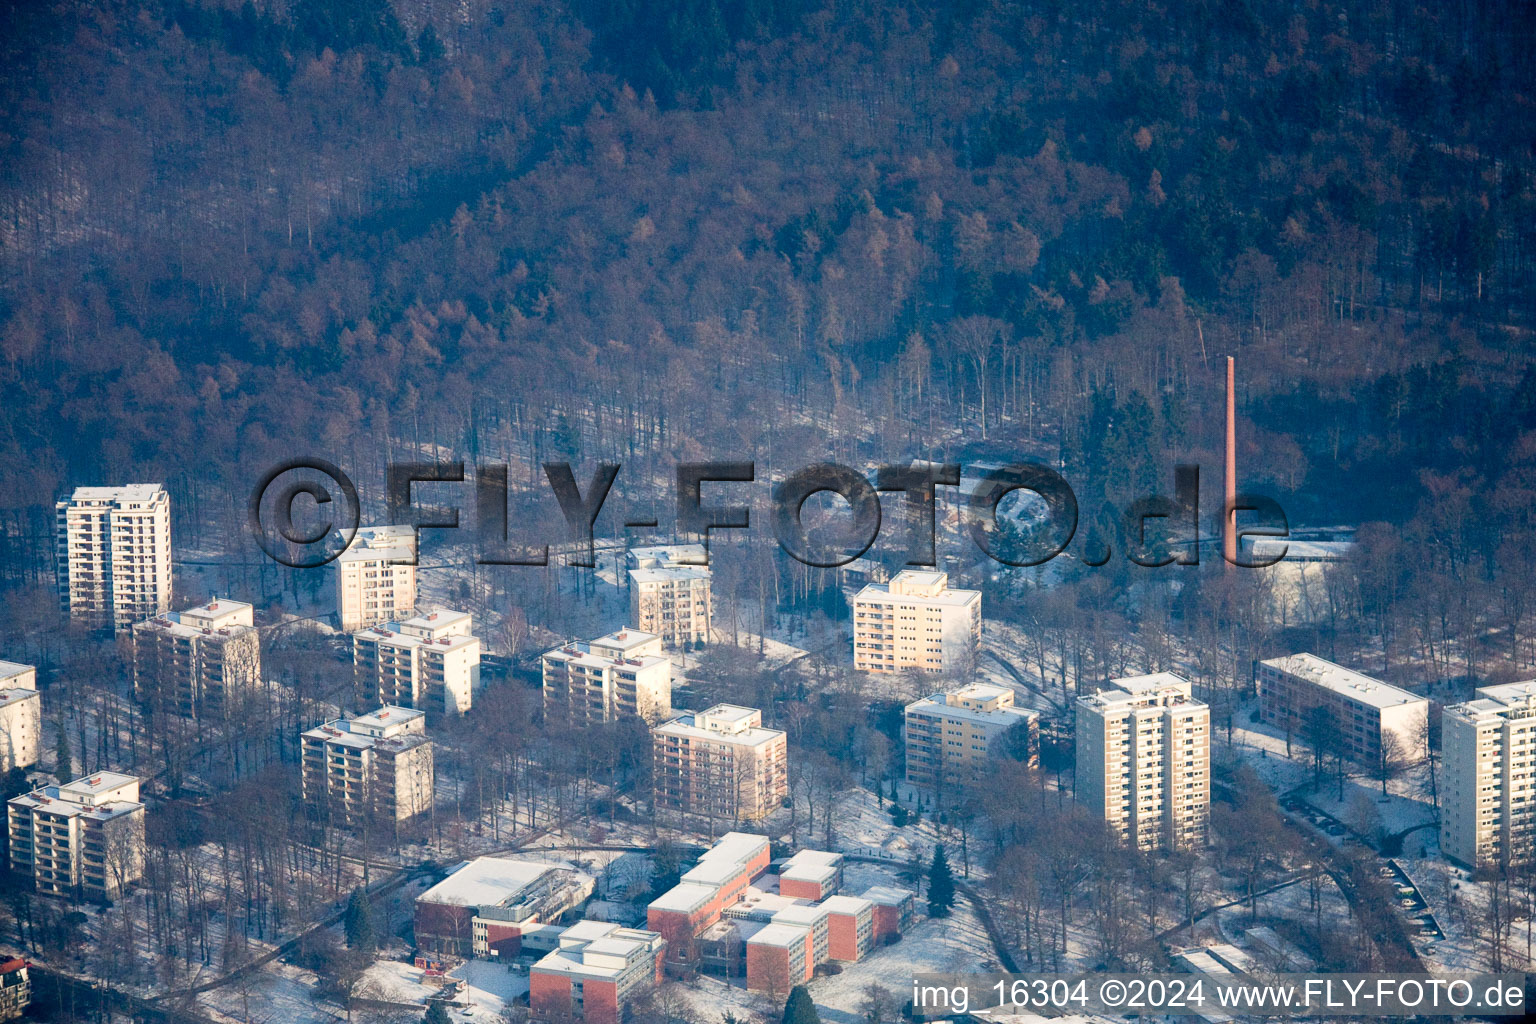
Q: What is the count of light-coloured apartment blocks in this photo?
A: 15